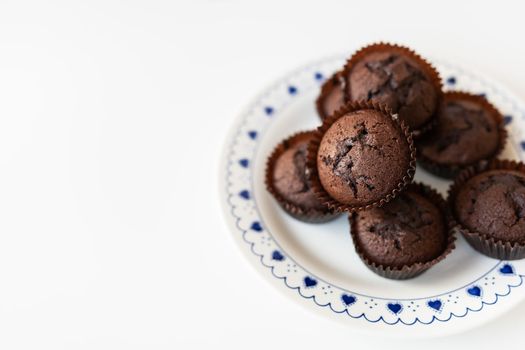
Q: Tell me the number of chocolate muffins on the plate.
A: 7